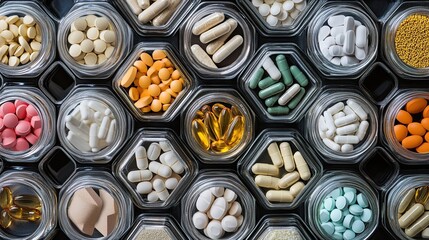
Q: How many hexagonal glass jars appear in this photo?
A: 8